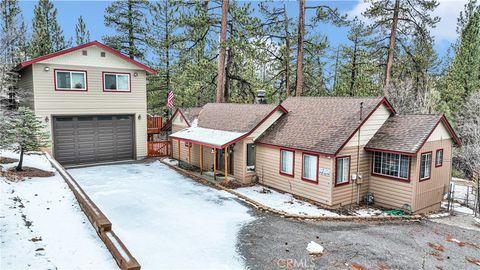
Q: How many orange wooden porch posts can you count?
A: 5